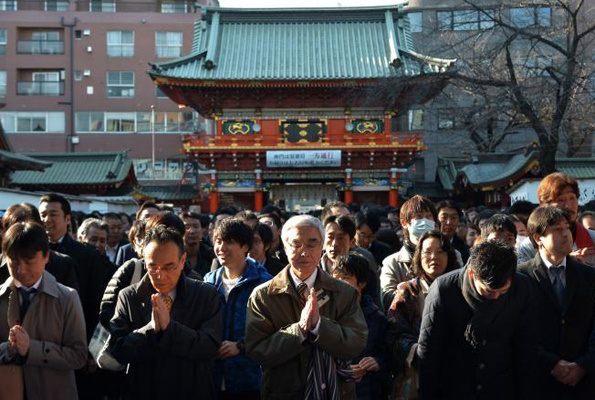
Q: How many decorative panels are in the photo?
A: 3